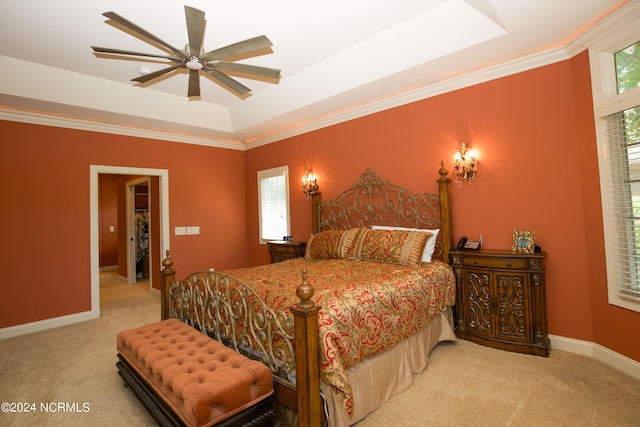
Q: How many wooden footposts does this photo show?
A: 2